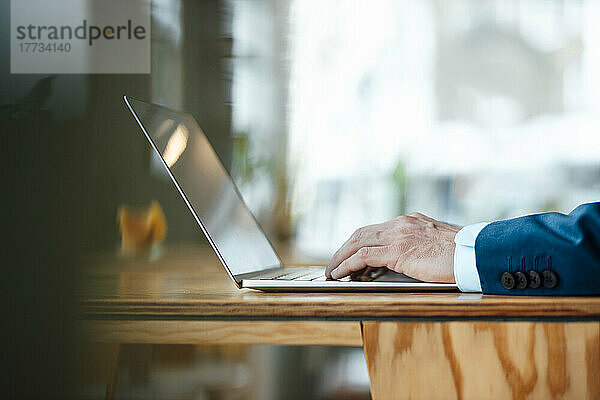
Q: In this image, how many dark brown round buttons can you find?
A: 4